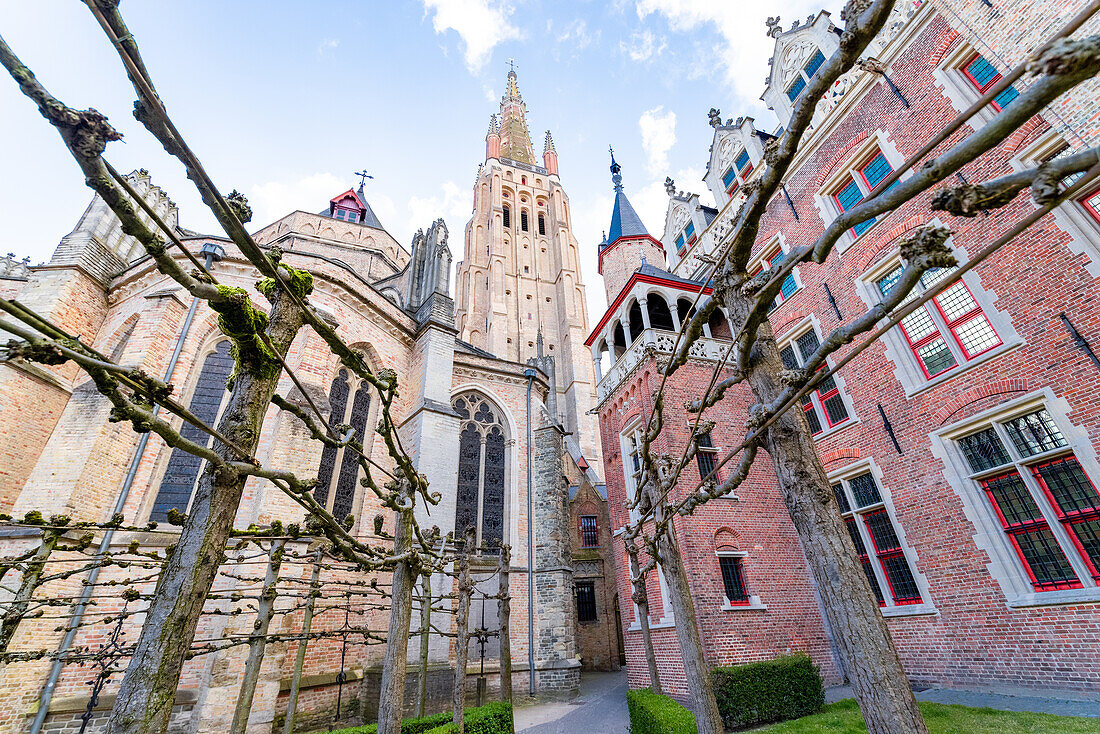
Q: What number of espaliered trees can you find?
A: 11